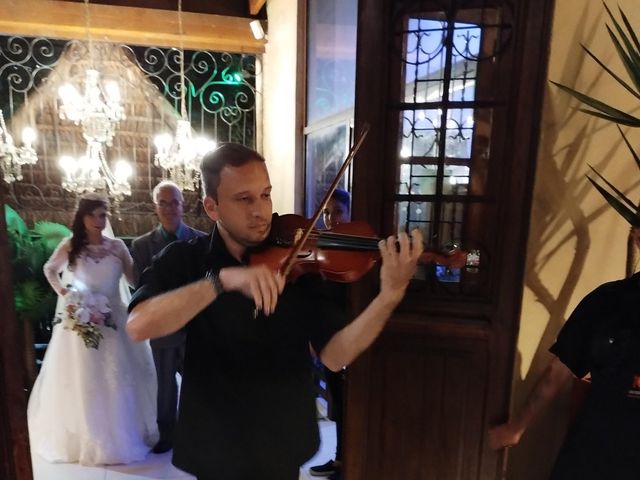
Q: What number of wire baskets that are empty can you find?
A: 0